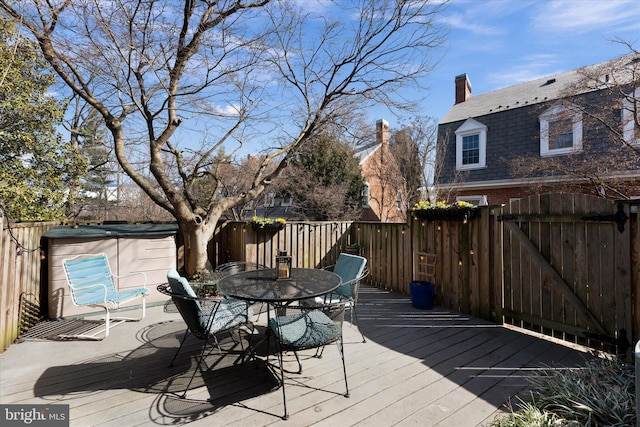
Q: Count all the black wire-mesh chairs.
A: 4